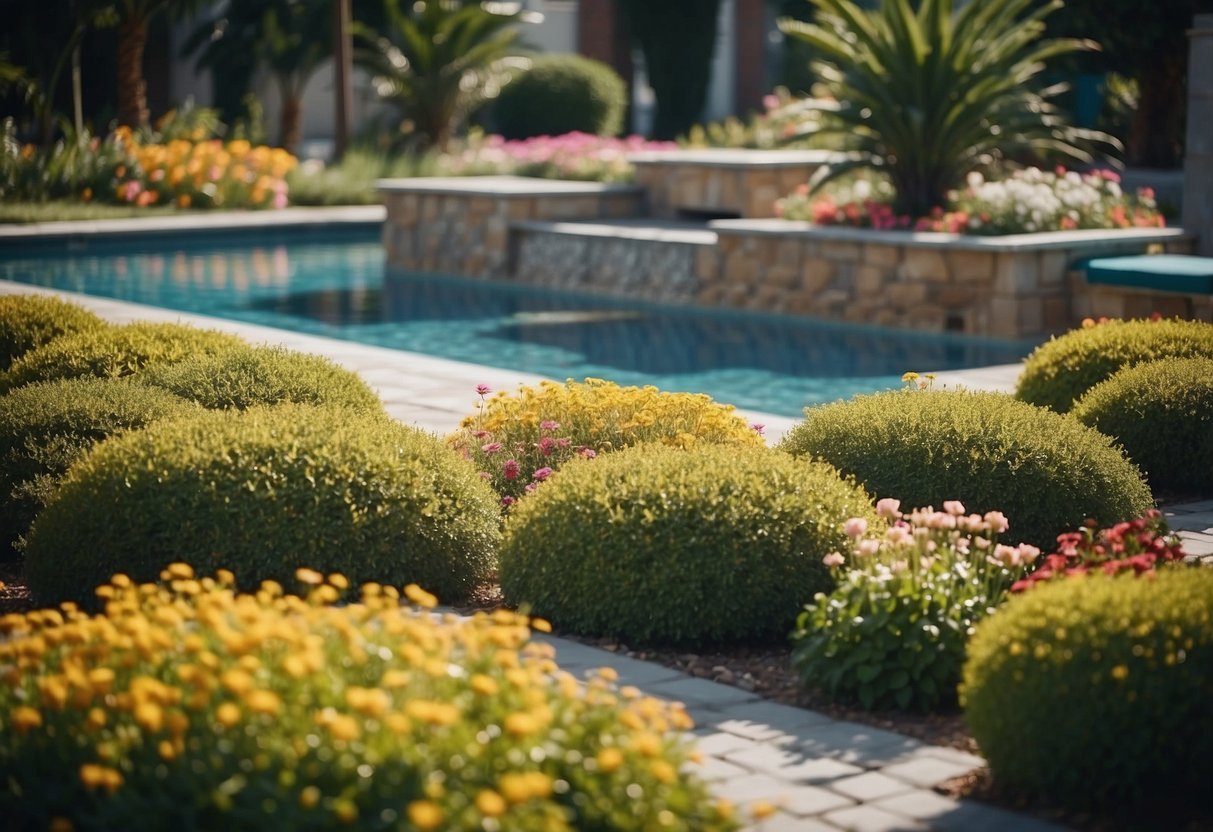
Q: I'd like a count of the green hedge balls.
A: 11